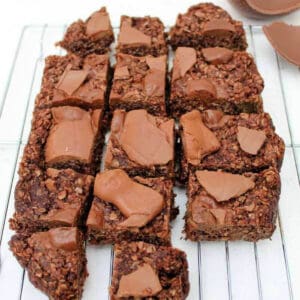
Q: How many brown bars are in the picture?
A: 14